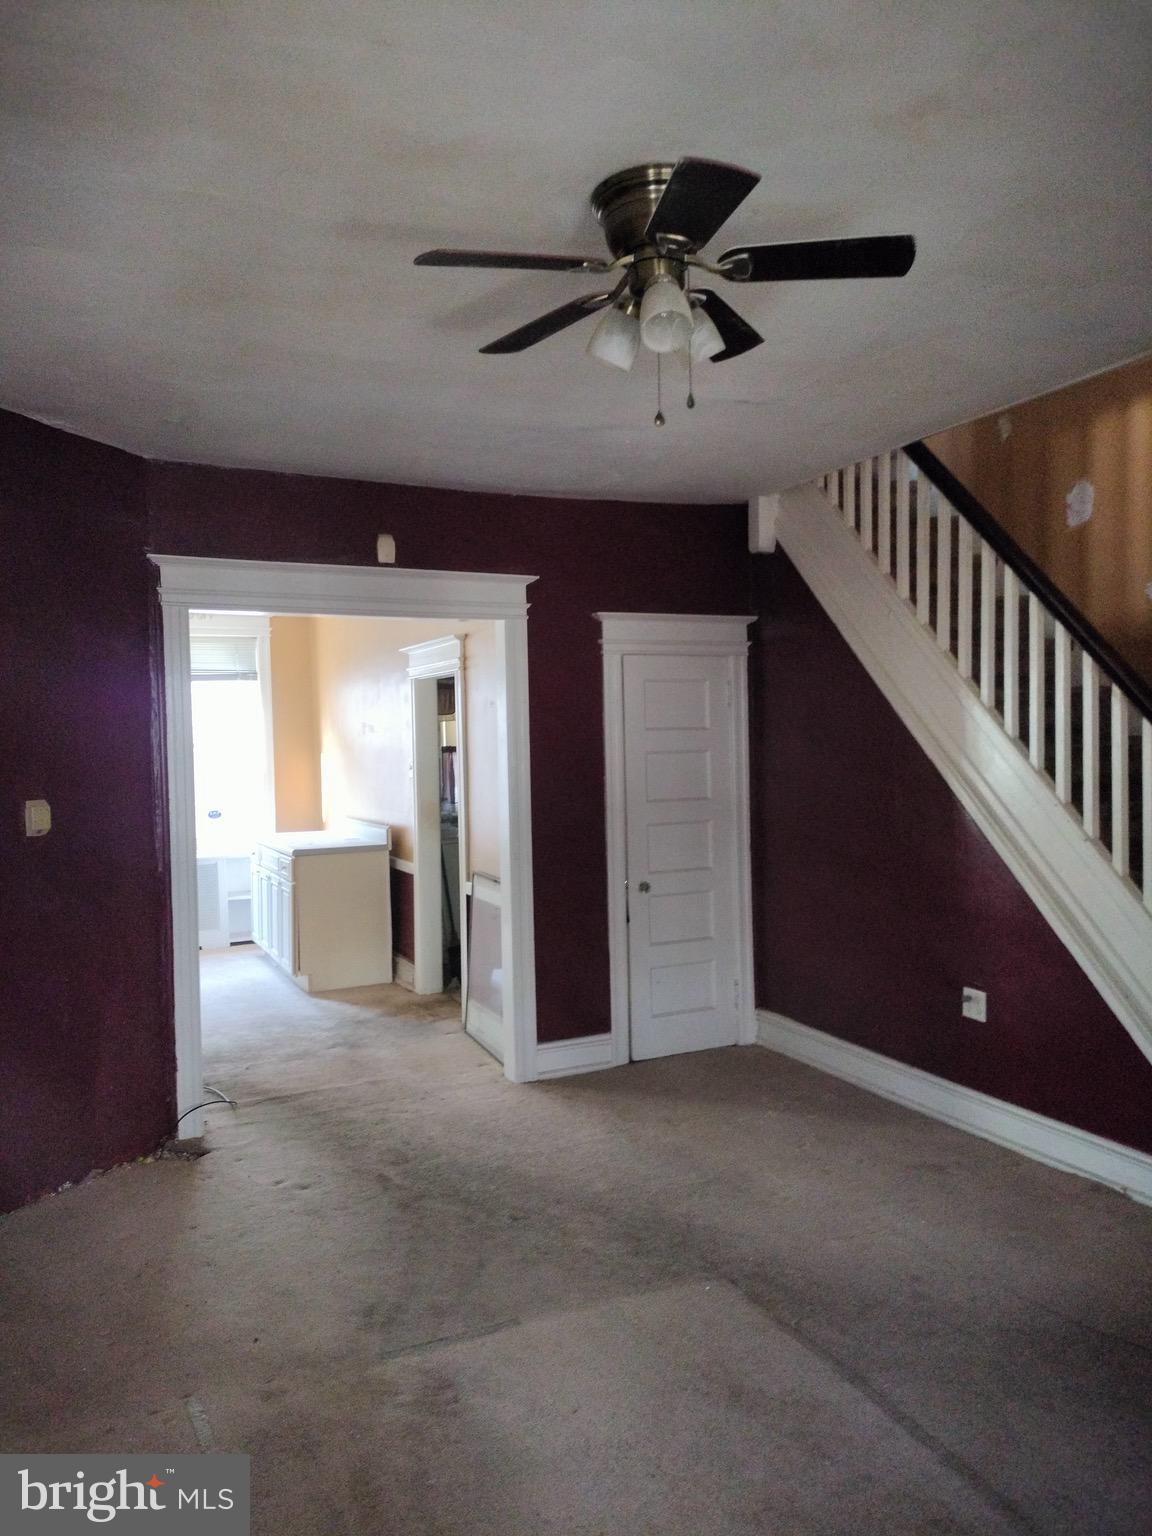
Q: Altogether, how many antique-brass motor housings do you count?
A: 1